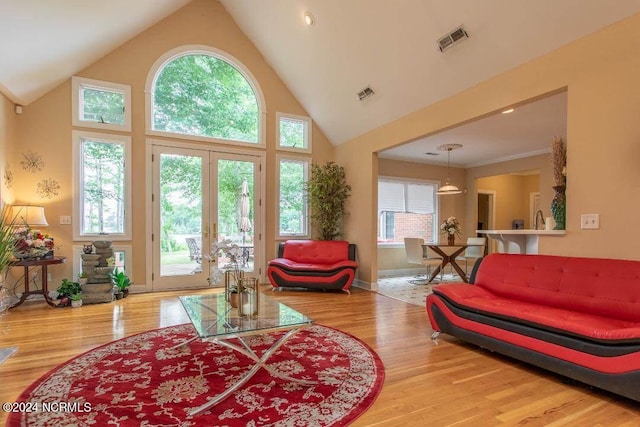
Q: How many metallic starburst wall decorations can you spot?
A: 3